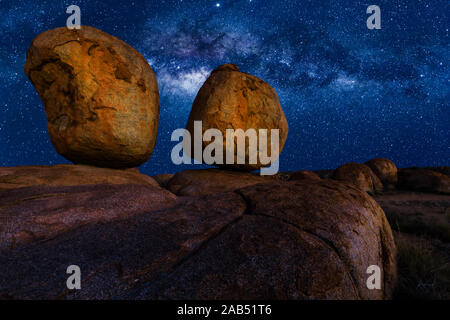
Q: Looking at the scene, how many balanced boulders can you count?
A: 2